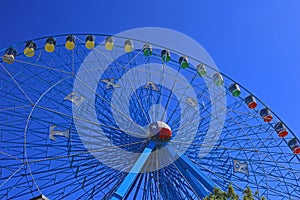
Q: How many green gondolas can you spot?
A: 6